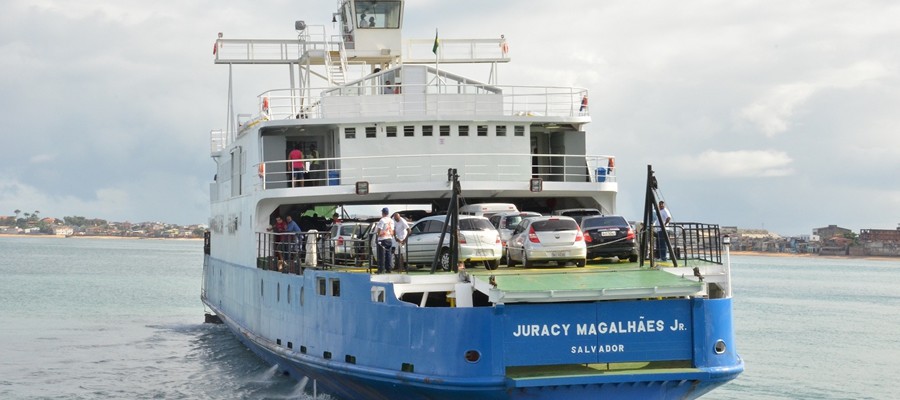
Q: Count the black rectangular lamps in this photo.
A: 2